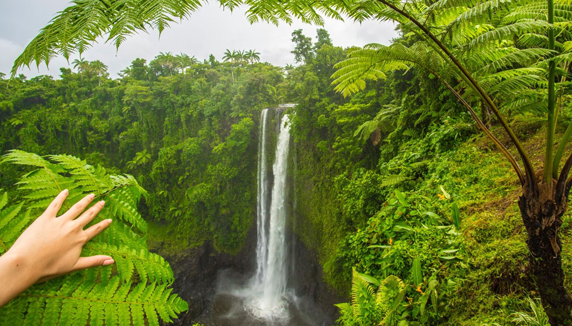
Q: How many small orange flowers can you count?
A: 3